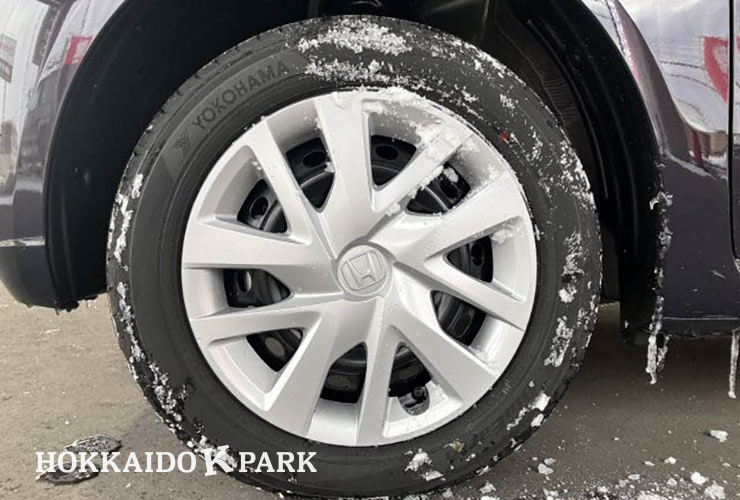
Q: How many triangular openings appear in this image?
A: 10